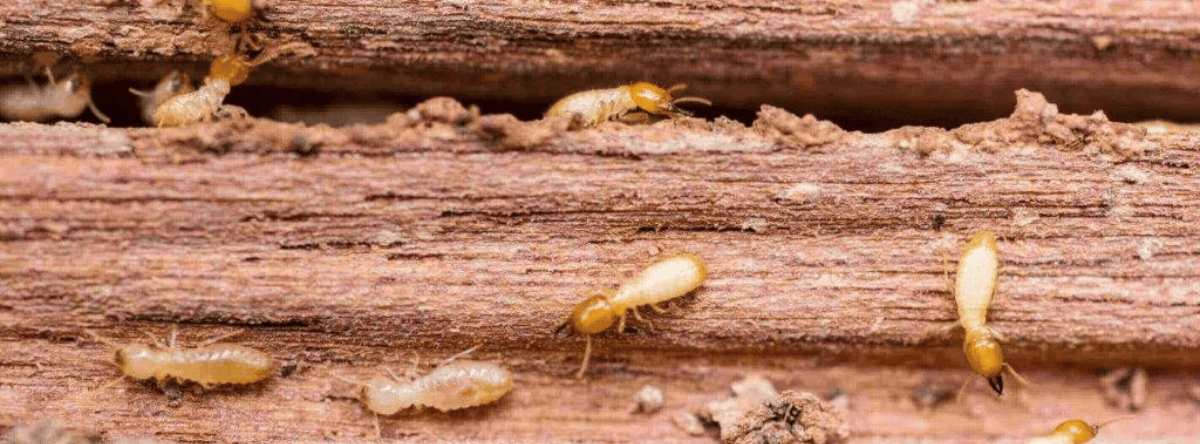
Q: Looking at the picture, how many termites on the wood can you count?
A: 10